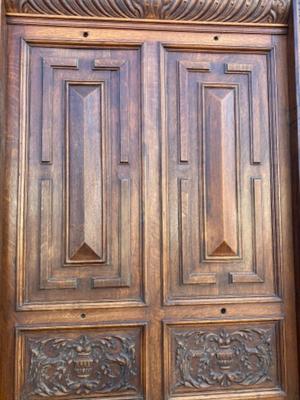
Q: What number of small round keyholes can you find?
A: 4